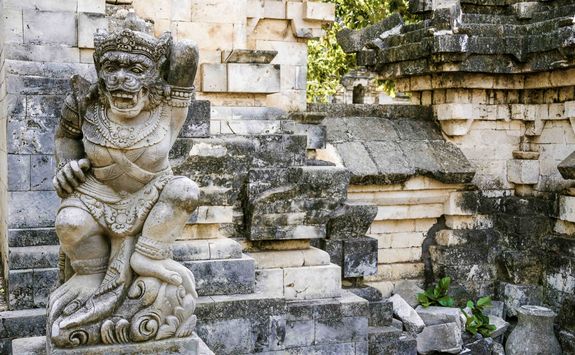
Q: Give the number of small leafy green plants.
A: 2